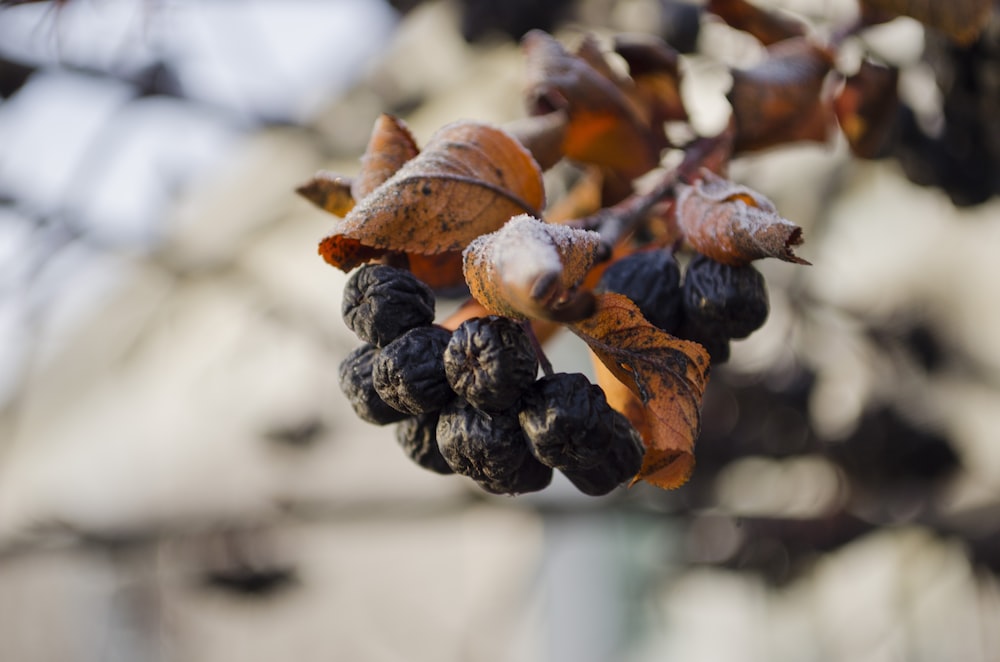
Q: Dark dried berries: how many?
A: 12